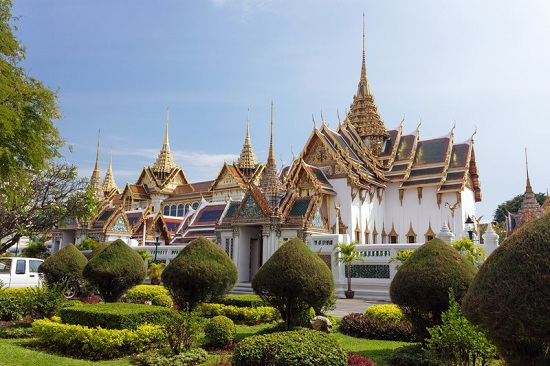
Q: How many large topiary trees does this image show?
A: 6